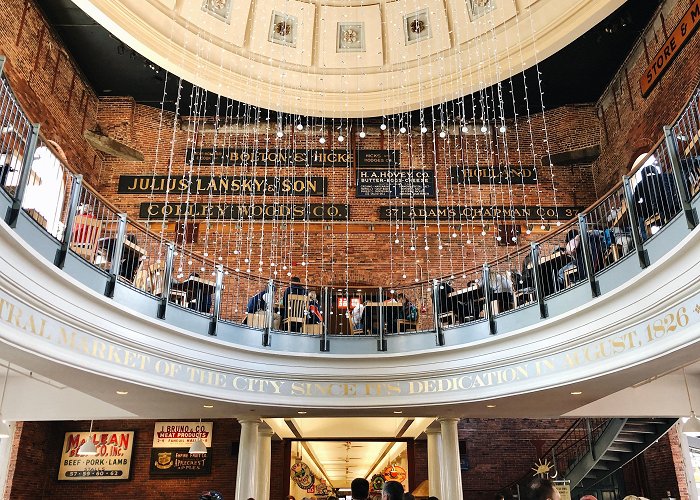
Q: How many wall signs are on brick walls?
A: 11